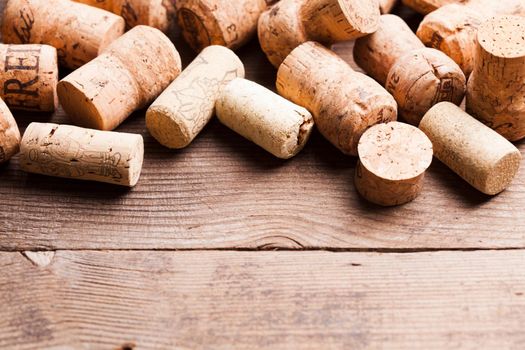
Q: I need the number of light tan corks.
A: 4